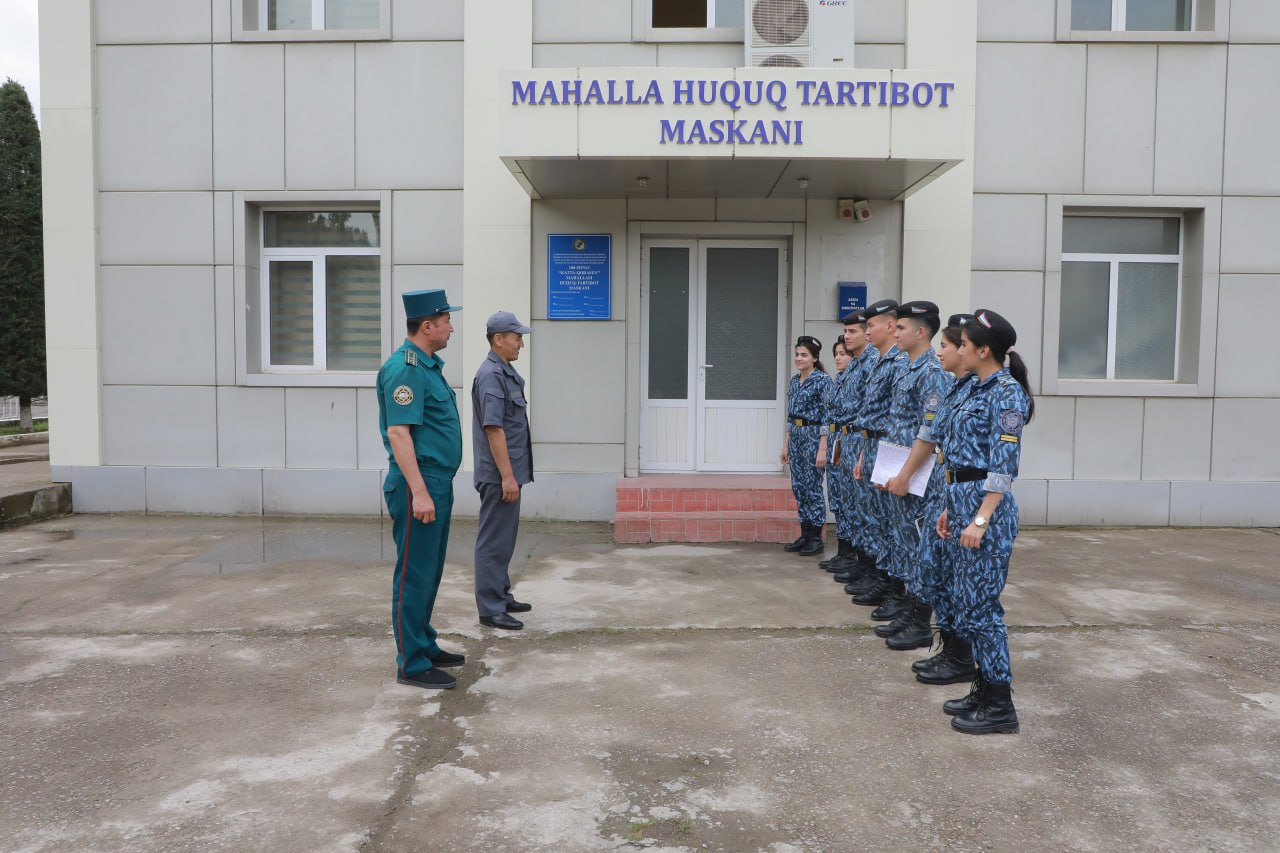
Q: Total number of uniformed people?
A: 9